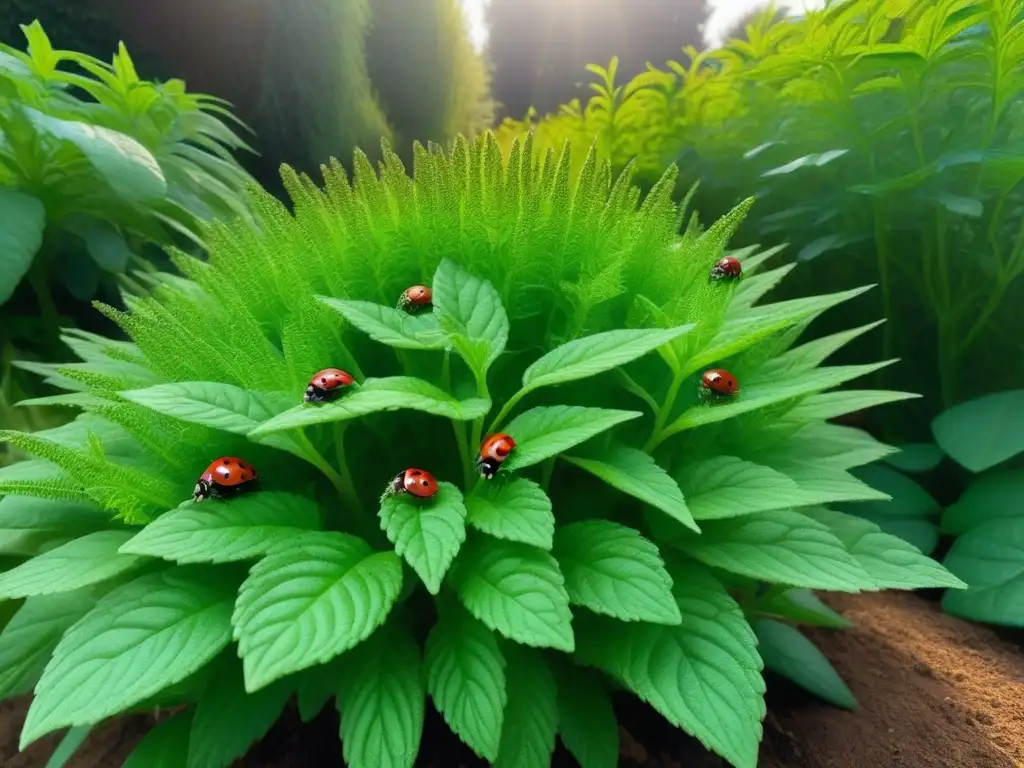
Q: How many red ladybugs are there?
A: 7